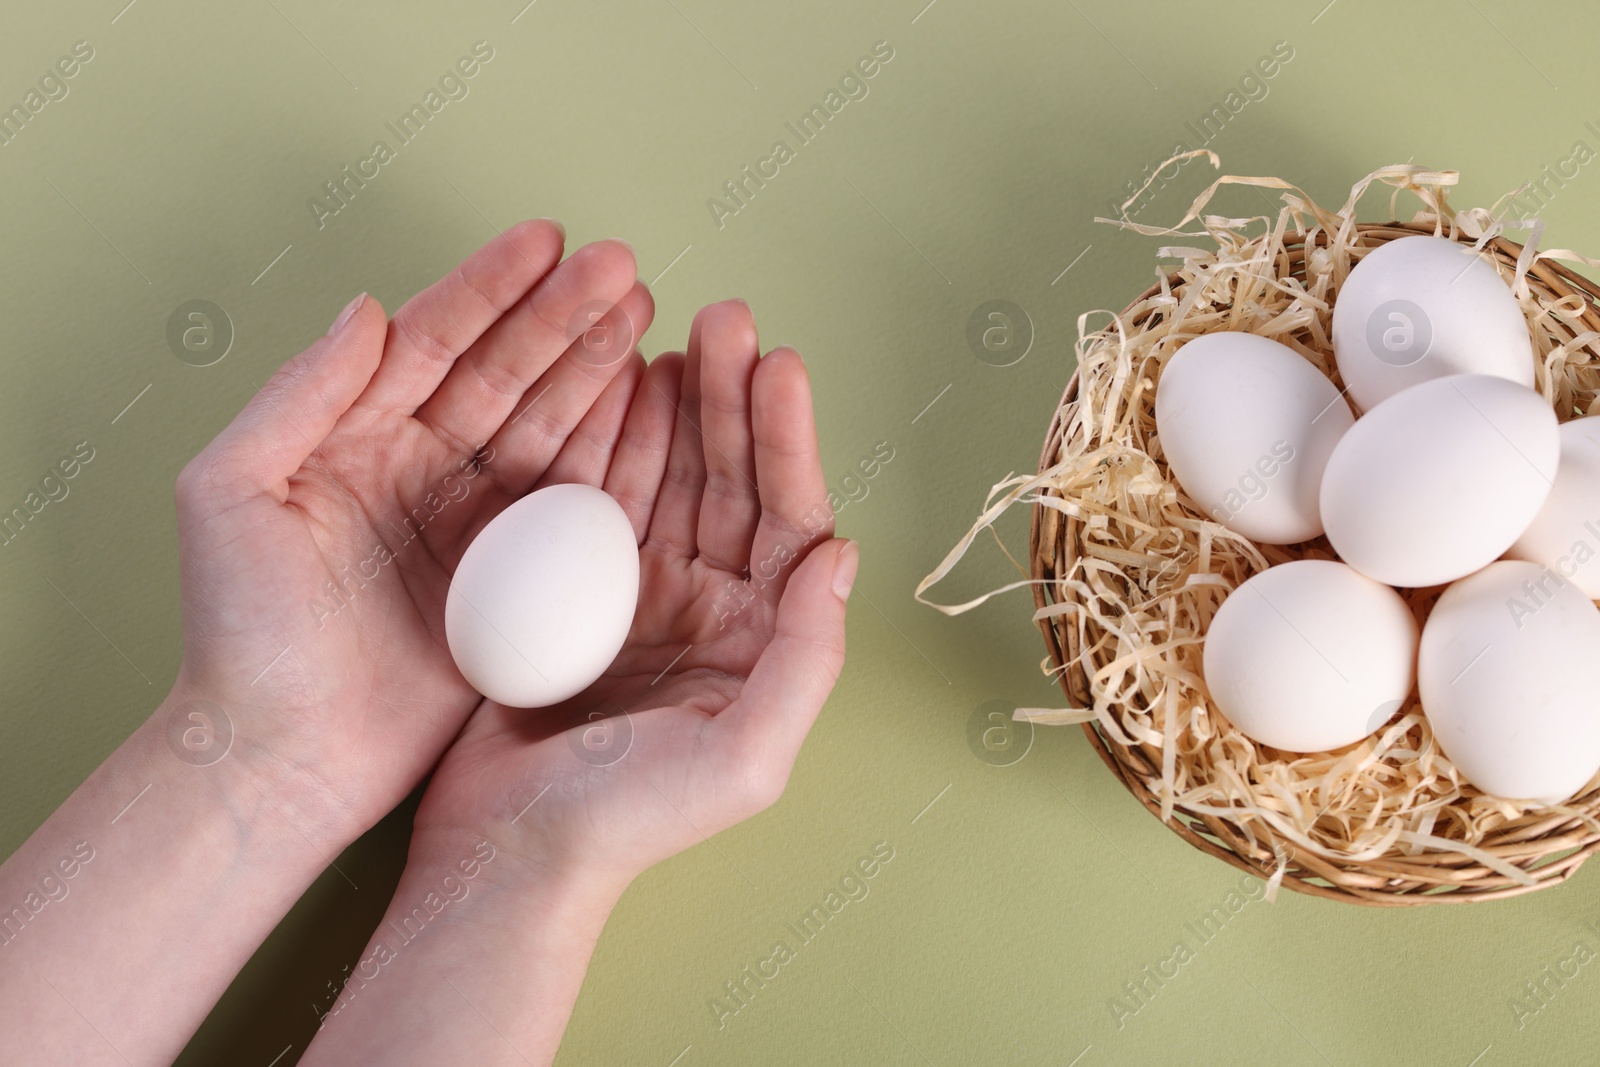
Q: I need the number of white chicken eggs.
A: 7